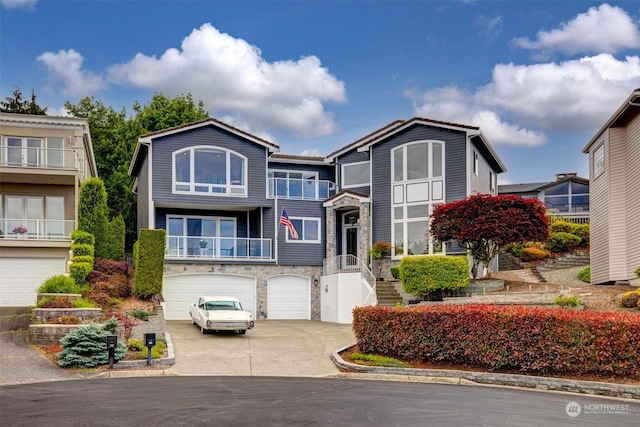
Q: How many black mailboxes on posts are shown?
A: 2